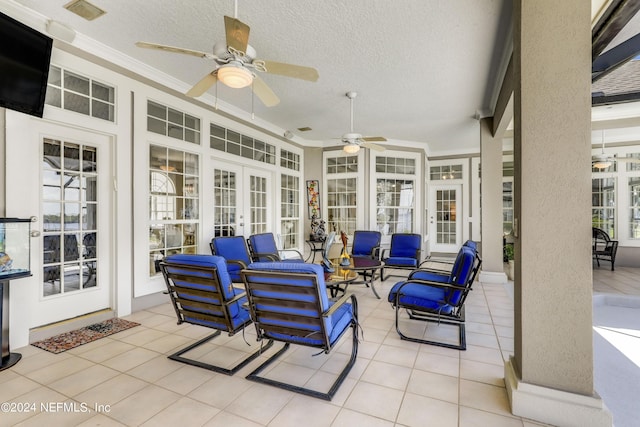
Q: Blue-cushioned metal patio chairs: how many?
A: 8